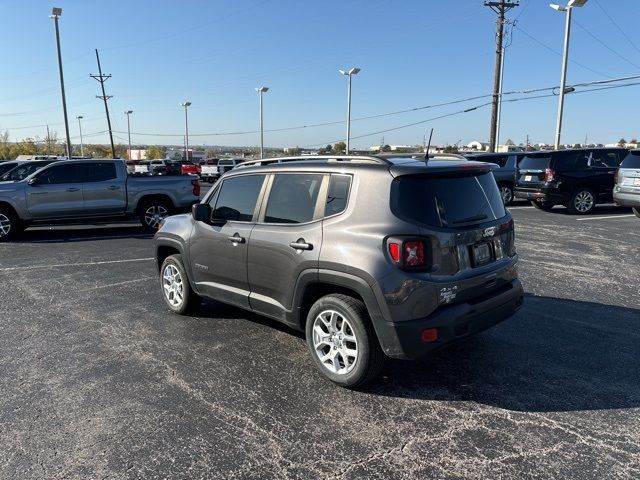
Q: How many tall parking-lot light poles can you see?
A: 7